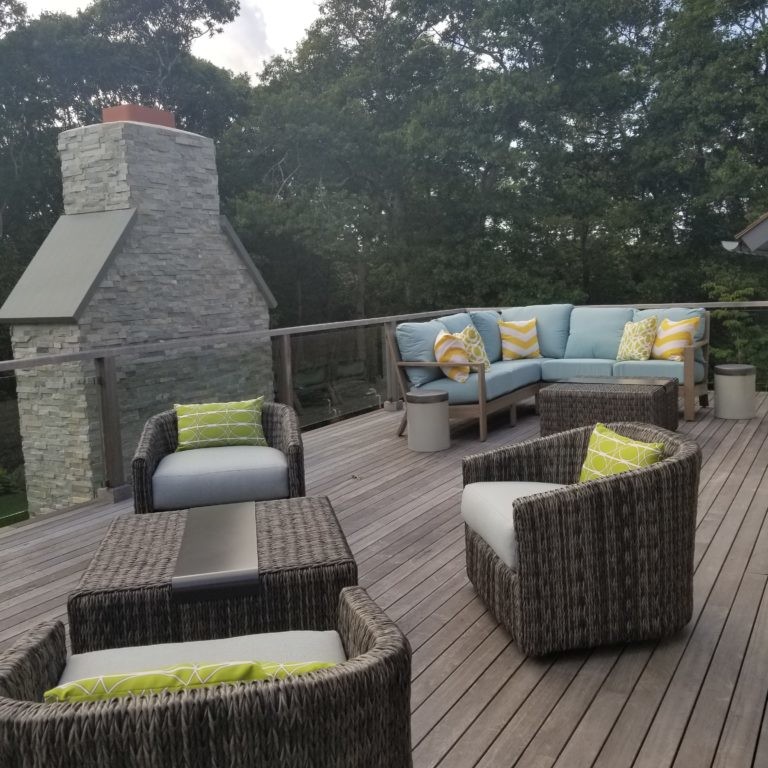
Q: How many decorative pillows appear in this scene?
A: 8